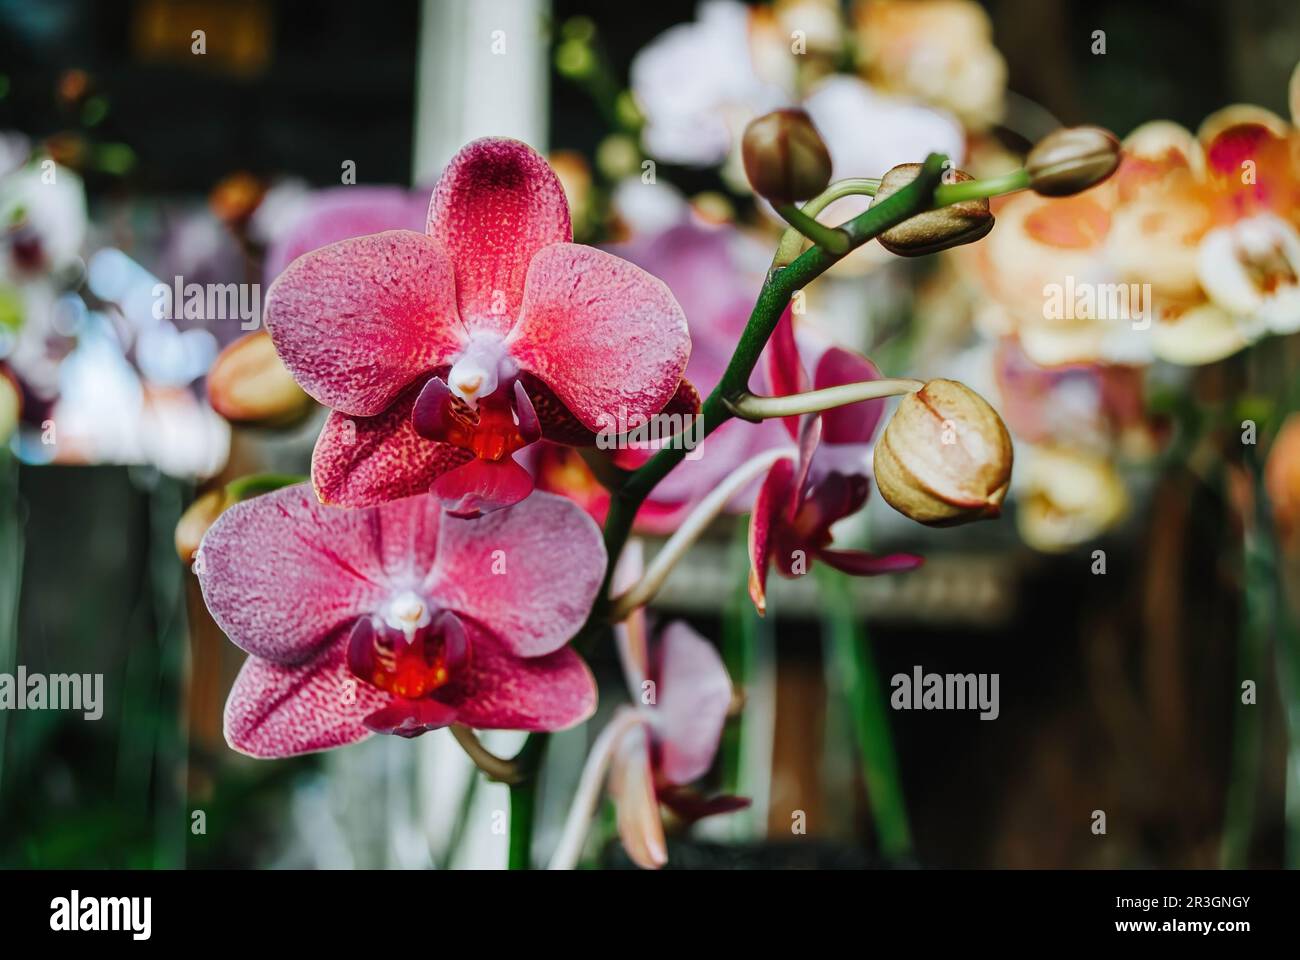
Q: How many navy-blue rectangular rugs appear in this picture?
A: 0